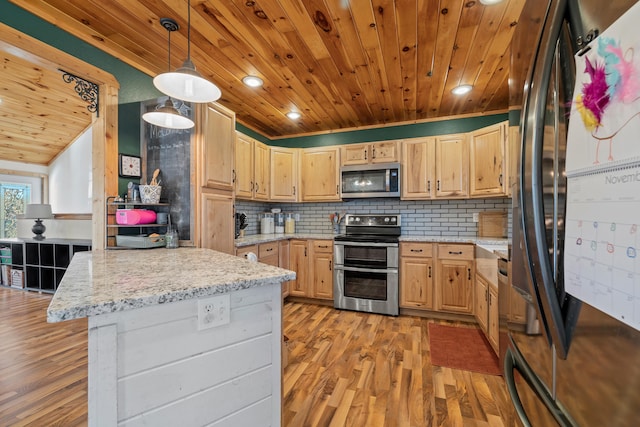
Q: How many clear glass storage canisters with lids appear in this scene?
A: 3